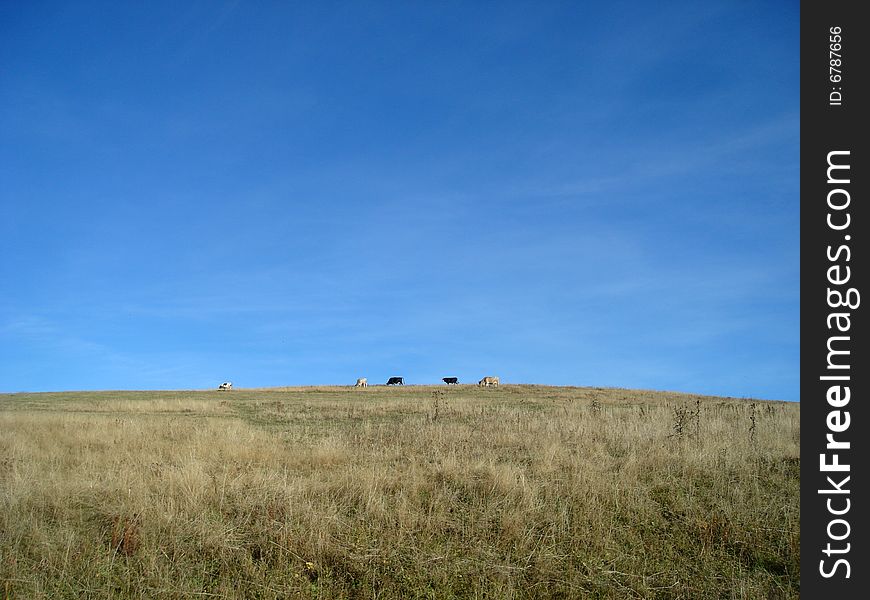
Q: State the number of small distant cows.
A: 5